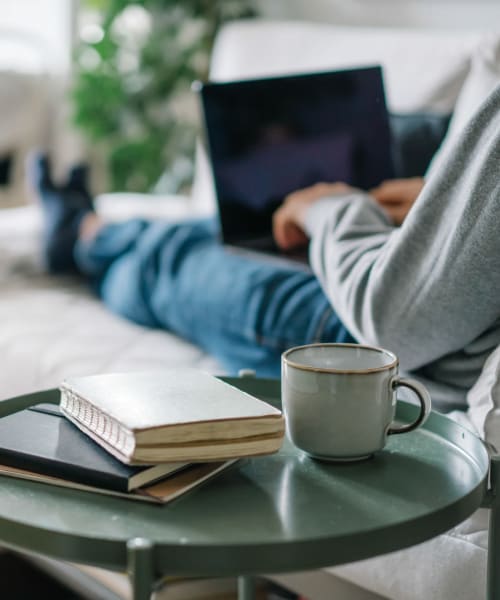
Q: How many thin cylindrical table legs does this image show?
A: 3